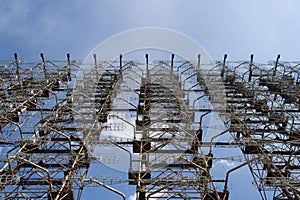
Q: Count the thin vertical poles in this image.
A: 11